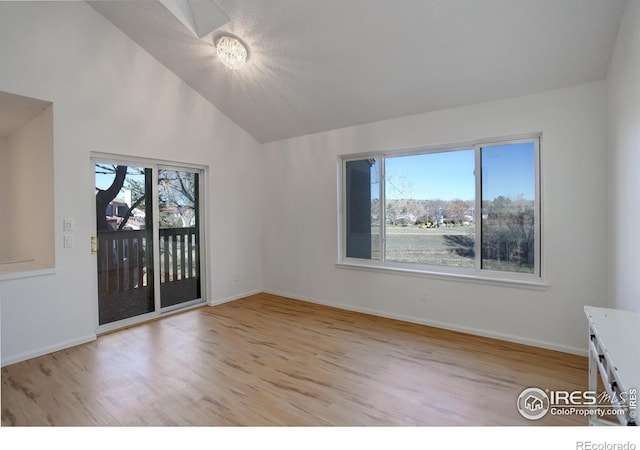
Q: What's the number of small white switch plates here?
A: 2